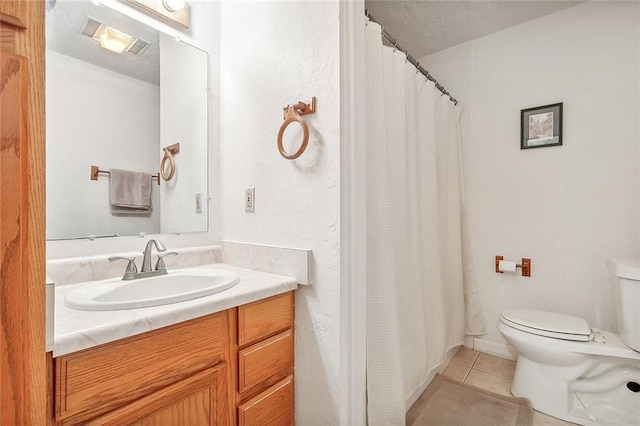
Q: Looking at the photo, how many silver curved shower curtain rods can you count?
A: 1